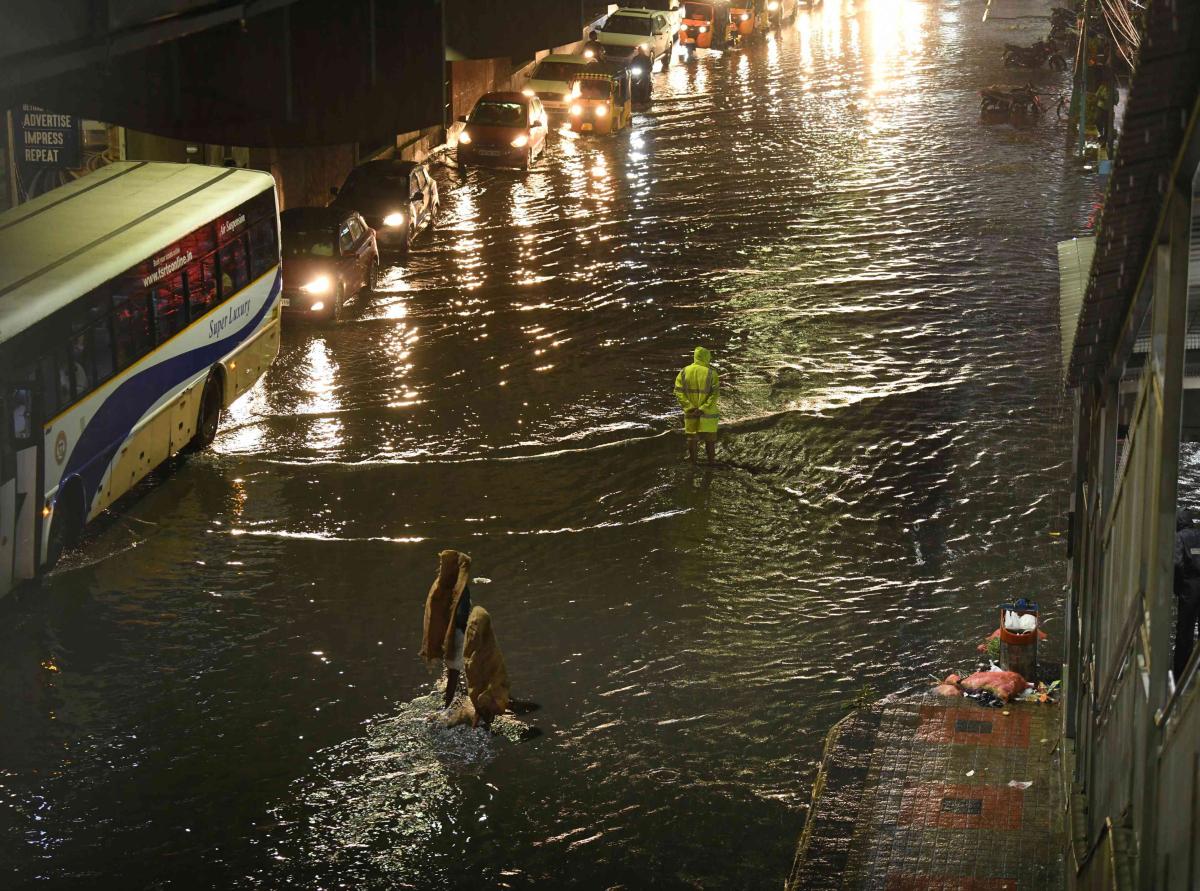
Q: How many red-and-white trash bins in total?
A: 1